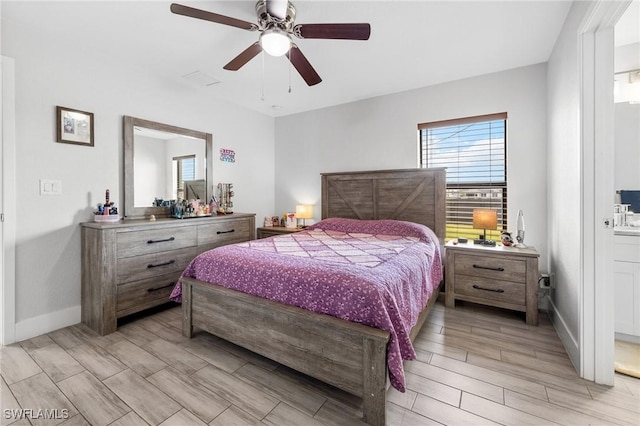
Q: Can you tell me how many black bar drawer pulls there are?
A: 6